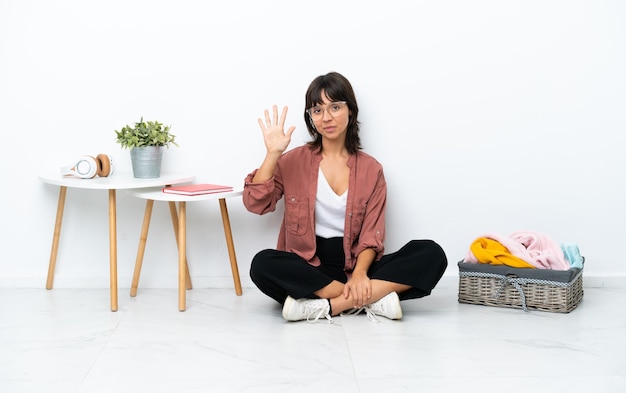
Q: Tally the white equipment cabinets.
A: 0